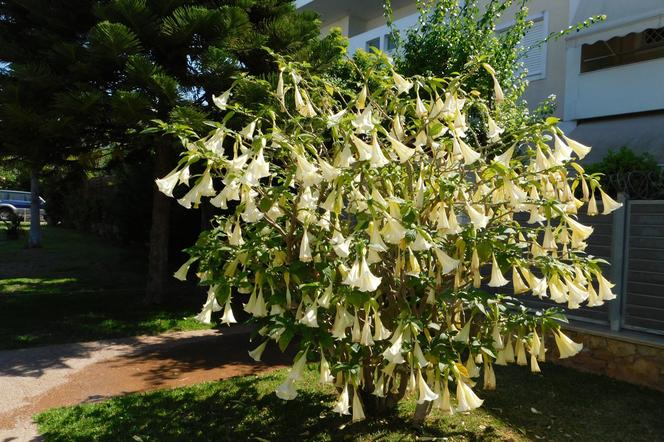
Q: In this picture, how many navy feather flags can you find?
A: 0